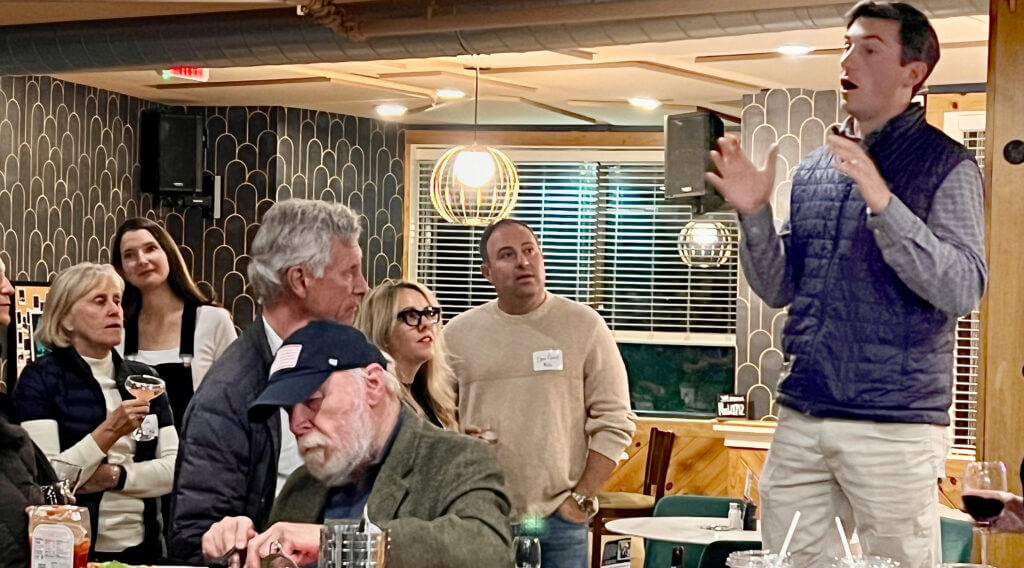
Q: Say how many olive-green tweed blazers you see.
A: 1